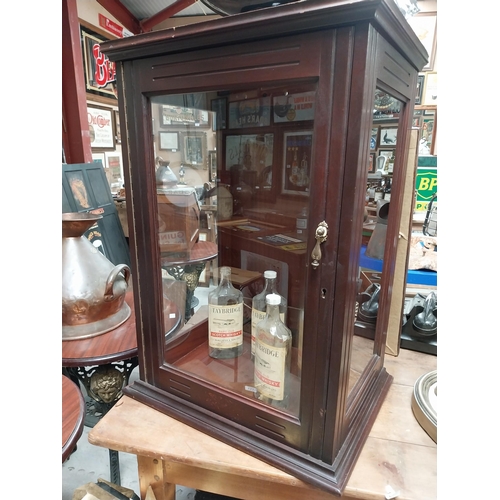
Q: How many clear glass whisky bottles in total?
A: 3